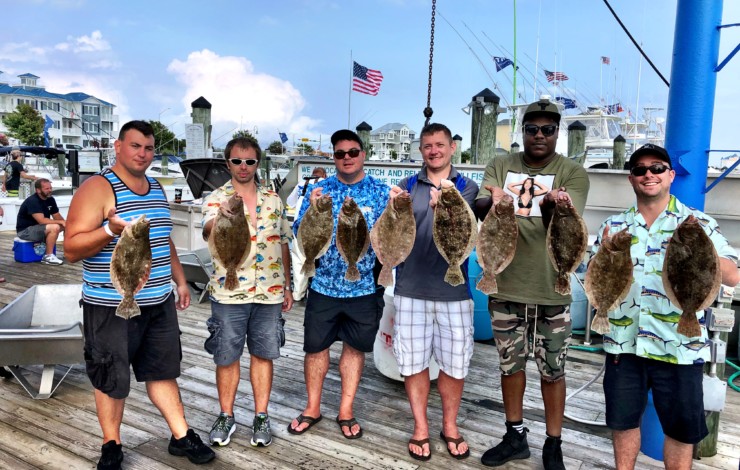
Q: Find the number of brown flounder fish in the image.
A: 10